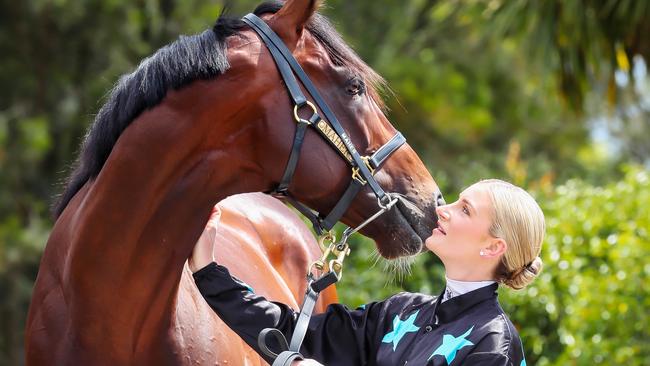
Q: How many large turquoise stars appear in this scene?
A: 2